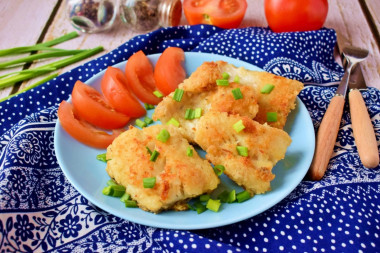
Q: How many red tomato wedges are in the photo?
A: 5